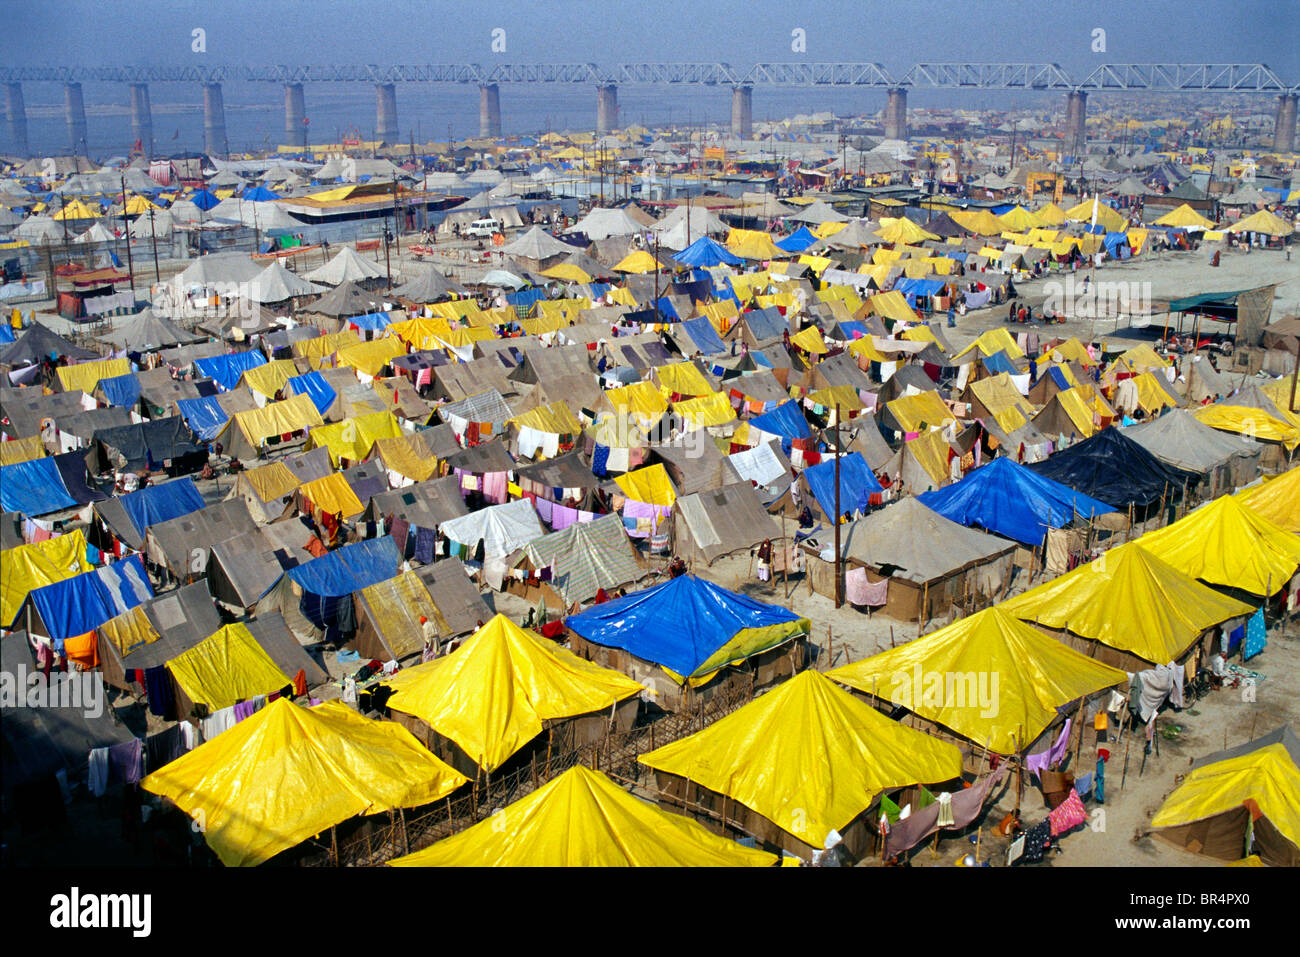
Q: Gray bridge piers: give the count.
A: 12